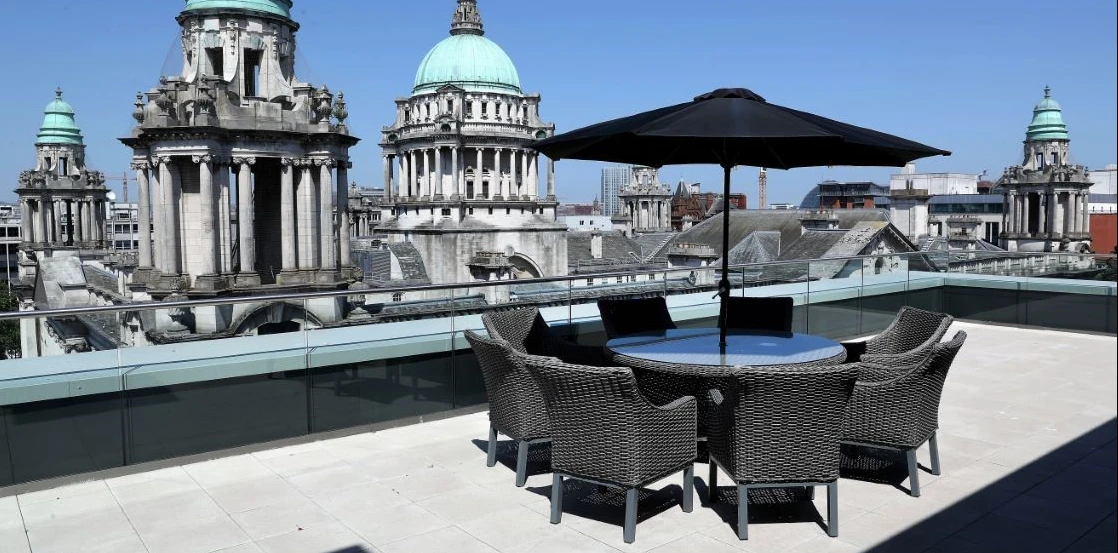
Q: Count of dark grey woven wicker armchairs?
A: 8